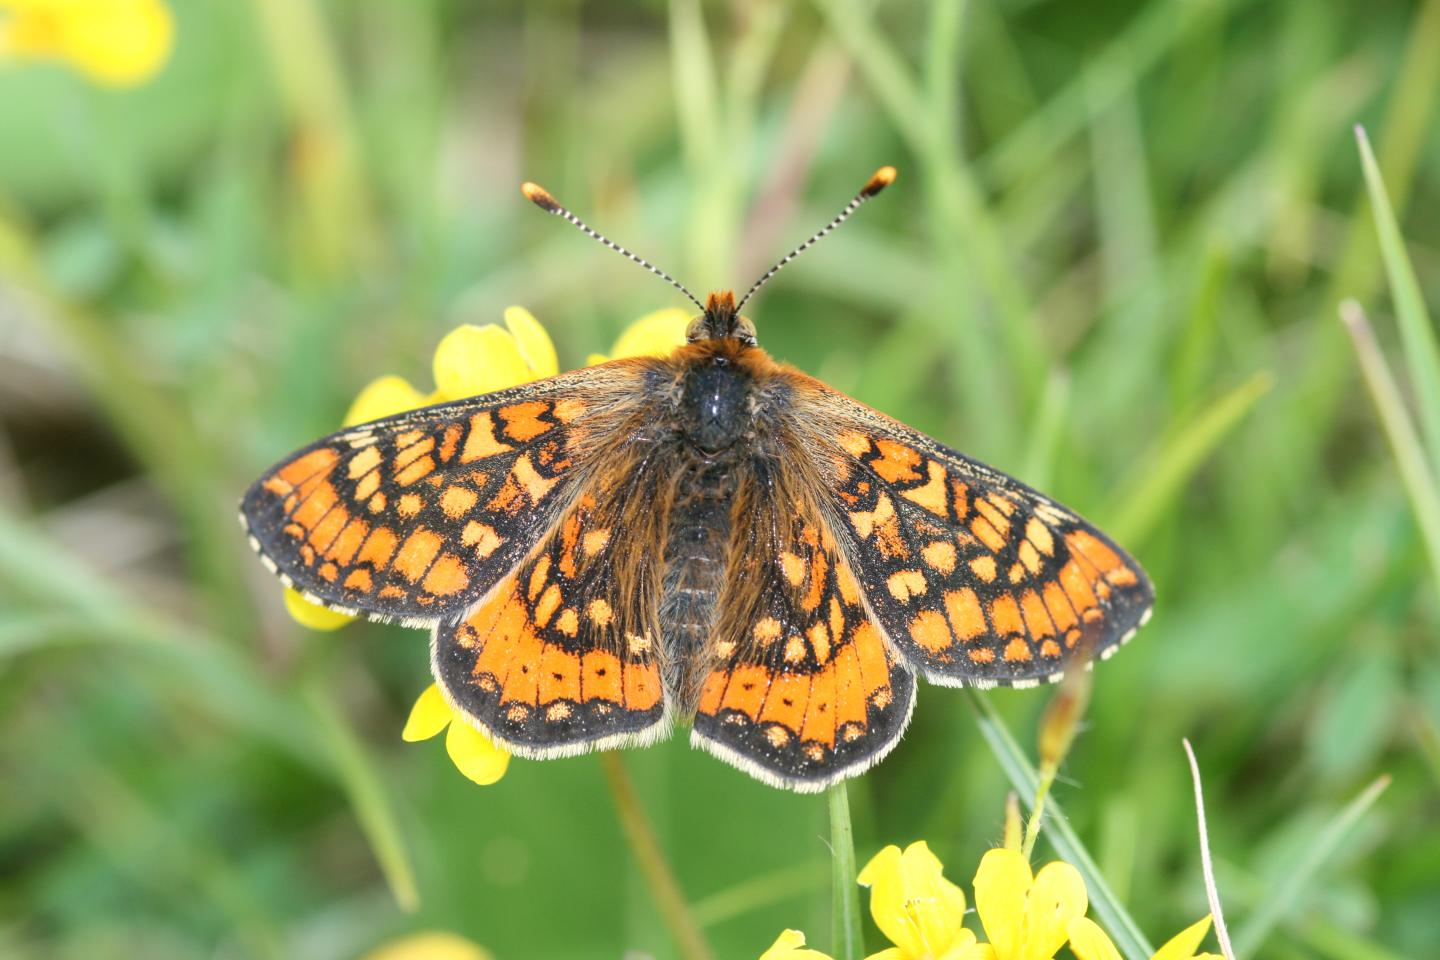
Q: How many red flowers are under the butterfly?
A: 0